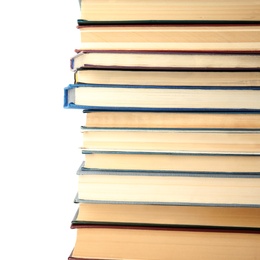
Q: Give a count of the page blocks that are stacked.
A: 11